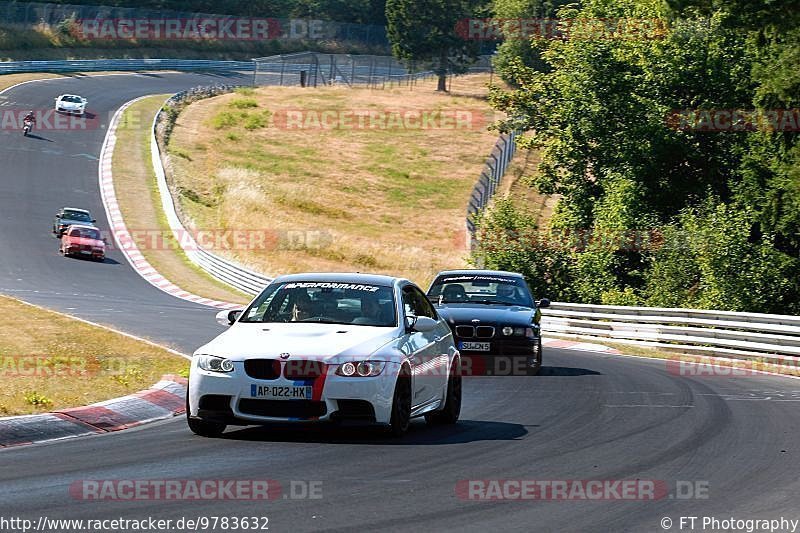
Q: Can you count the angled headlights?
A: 2